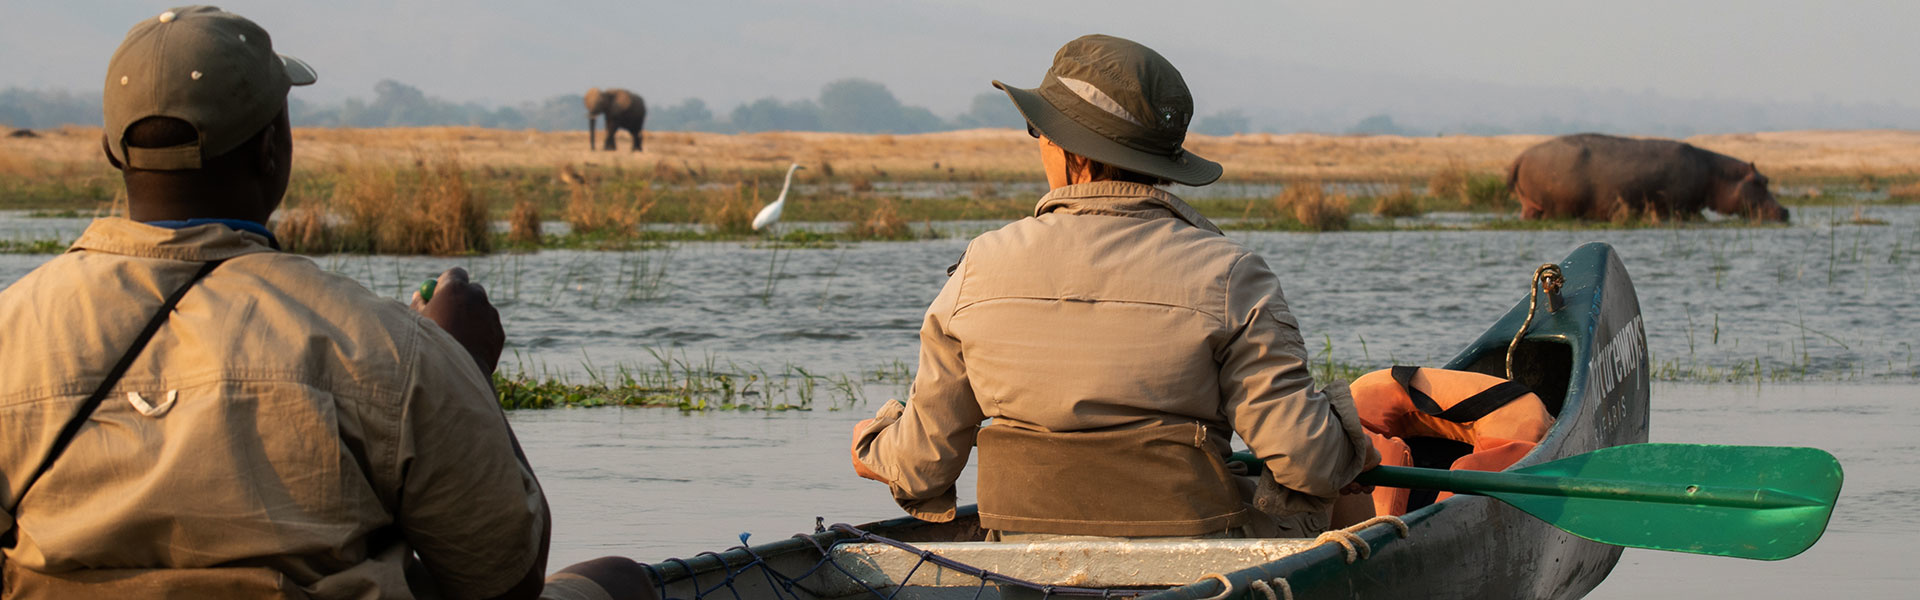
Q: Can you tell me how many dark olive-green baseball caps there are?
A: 1